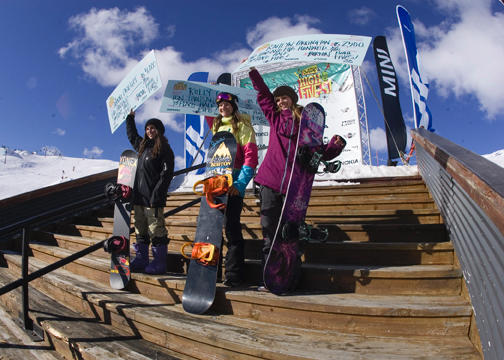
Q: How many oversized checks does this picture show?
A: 3